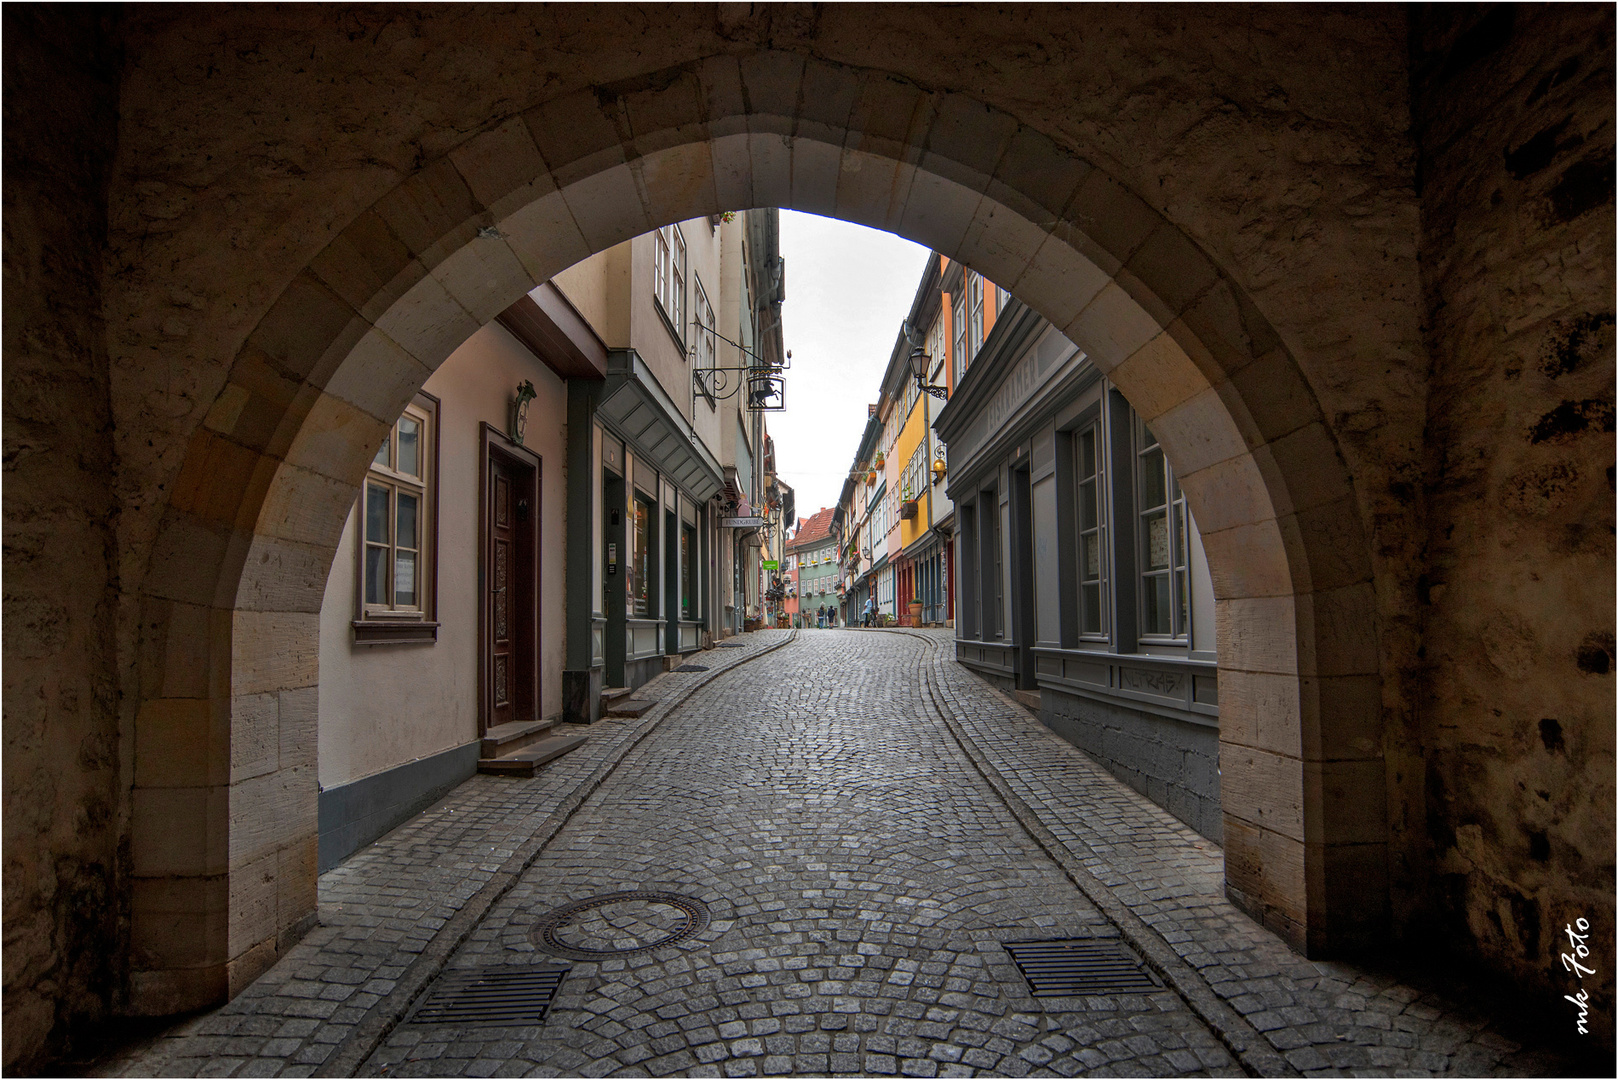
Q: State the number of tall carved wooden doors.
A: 1